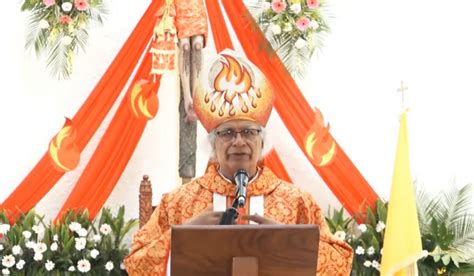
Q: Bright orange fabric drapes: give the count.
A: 4